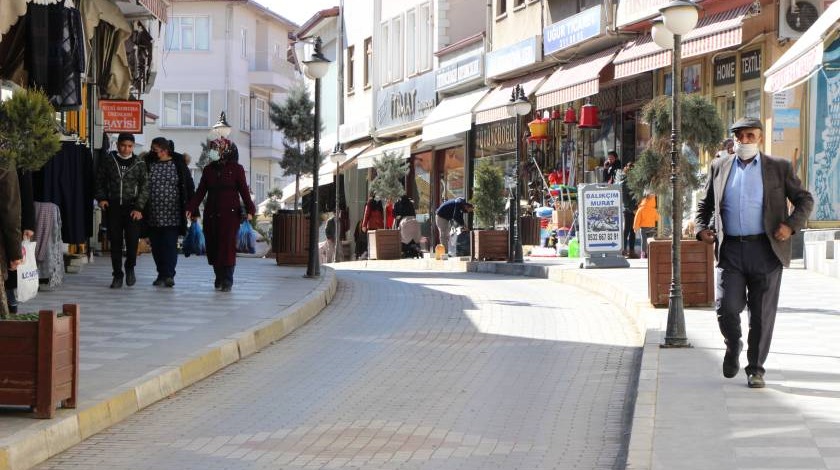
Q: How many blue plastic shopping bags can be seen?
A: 2